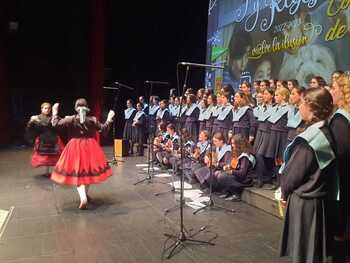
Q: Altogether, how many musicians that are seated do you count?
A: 6